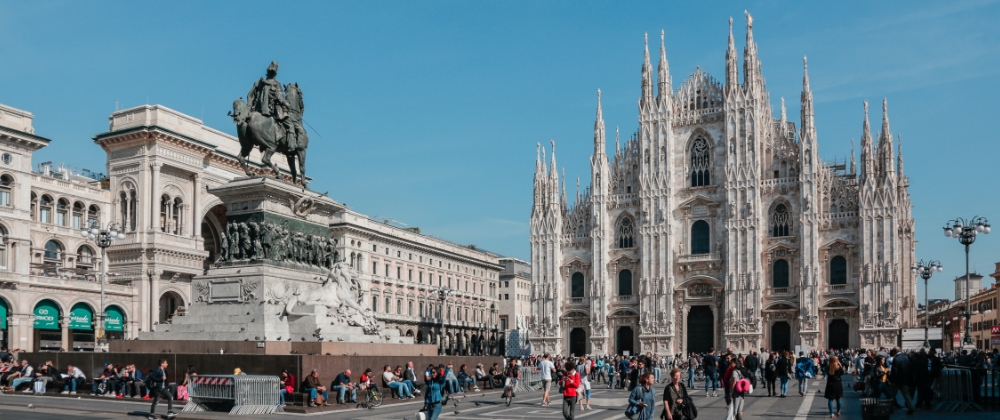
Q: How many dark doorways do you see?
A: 5